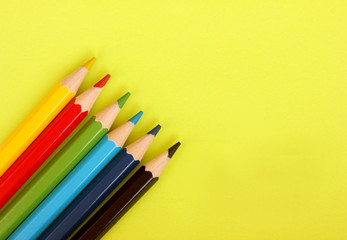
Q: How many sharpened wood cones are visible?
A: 6